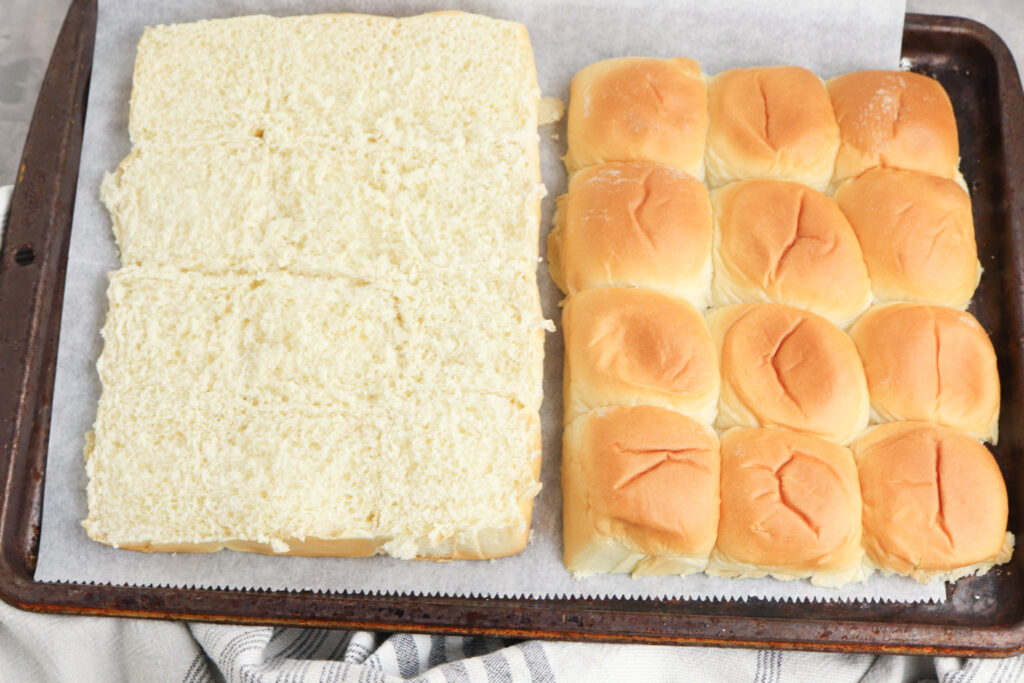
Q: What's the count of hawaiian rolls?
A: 12